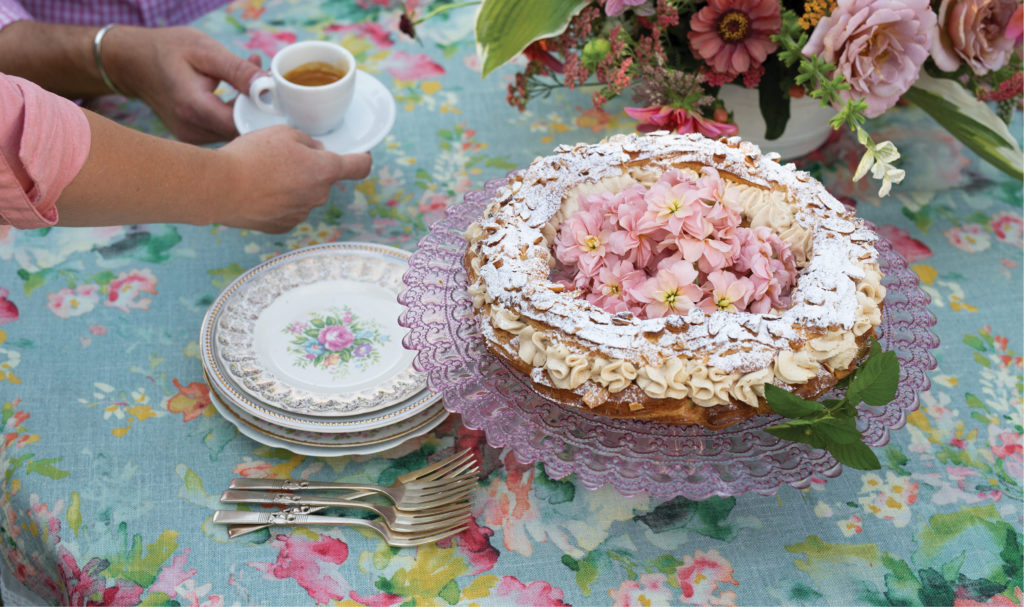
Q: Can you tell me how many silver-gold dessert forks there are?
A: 4